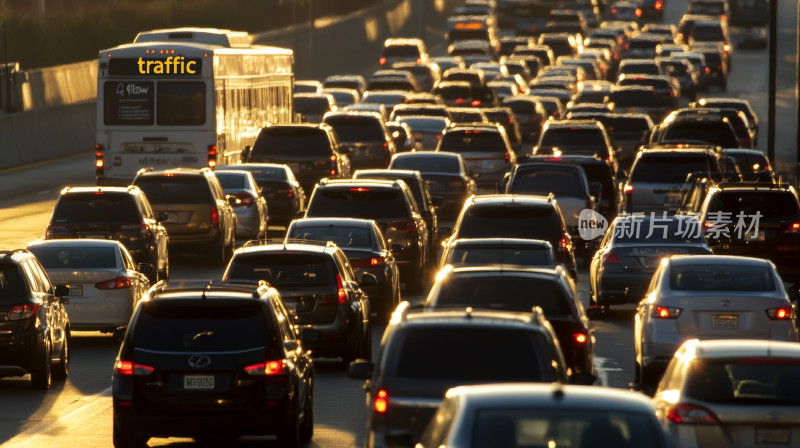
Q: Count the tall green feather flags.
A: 0